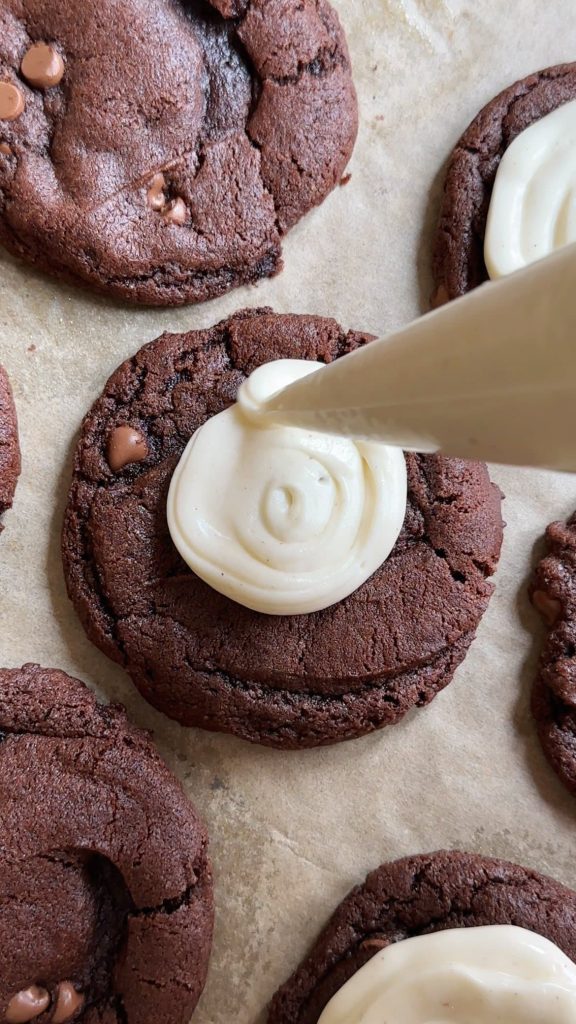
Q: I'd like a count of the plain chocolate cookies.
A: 4